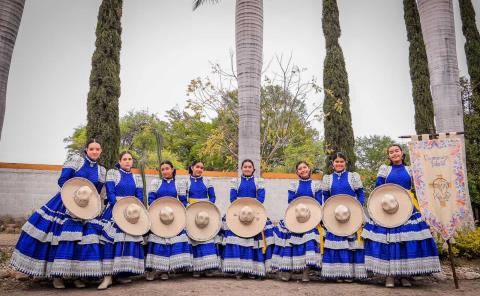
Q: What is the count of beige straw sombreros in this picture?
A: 8